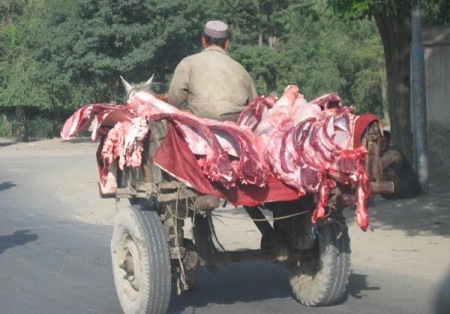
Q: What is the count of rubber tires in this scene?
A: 2